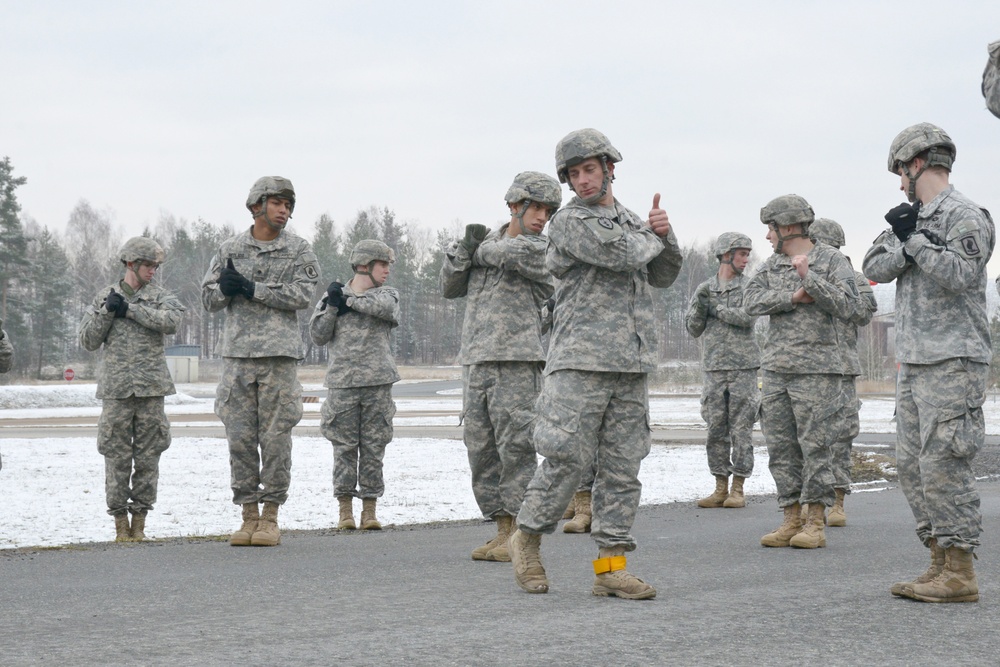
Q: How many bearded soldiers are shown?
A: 0